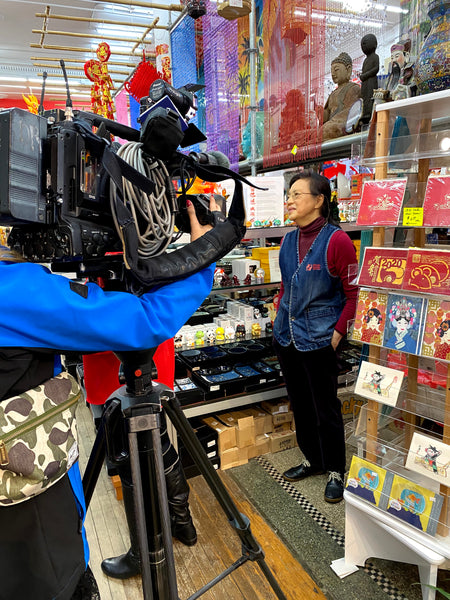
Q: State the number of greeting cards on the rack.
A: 11